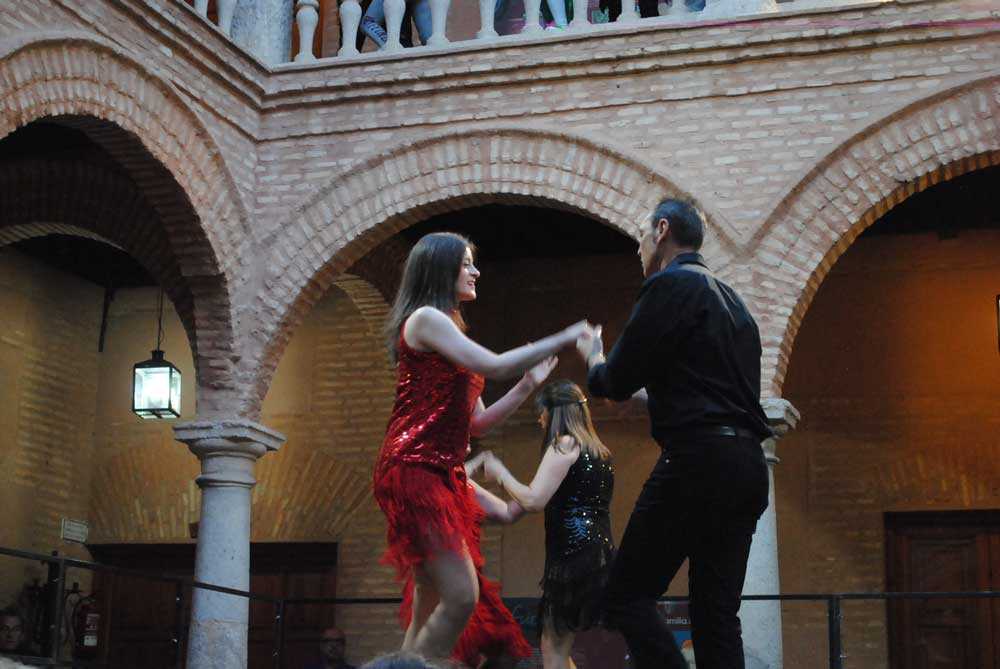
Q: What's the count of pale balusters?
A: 11